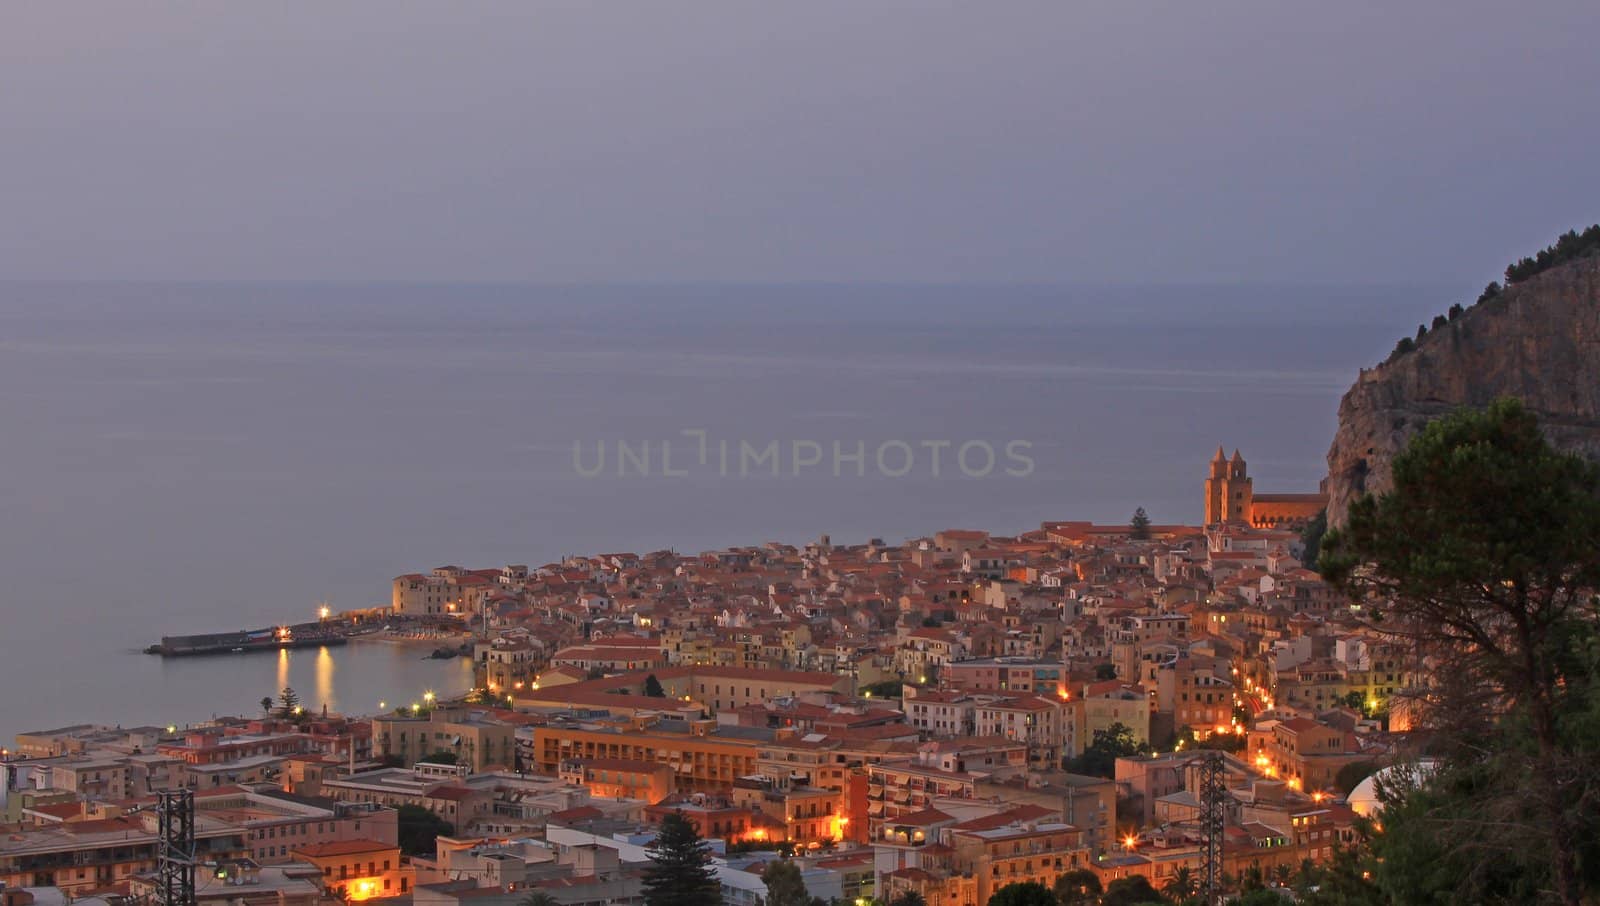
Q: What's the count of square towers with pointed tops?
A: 2